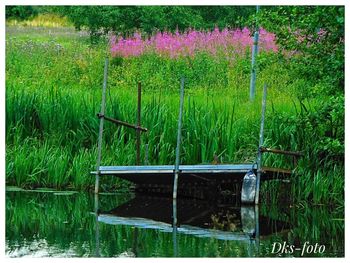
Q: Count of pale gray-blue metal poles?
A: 4